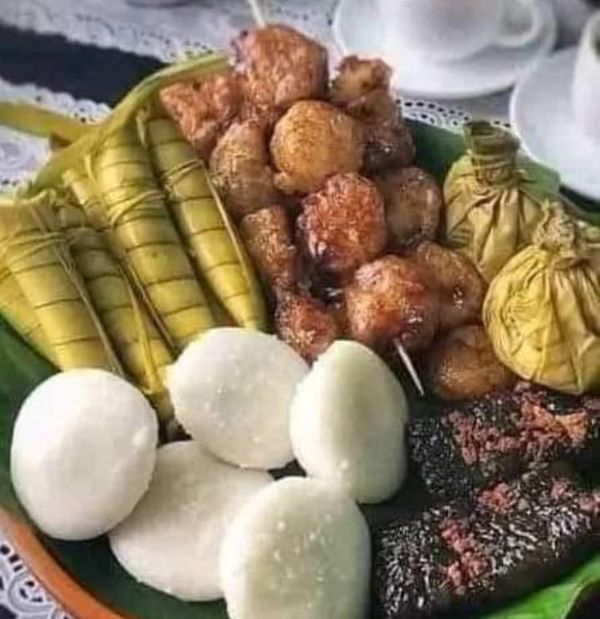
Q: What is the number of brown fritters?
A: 13